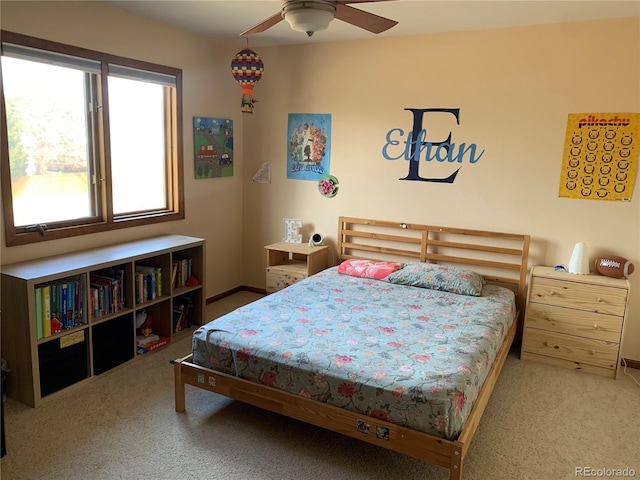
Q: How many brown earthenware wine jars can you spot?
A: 0